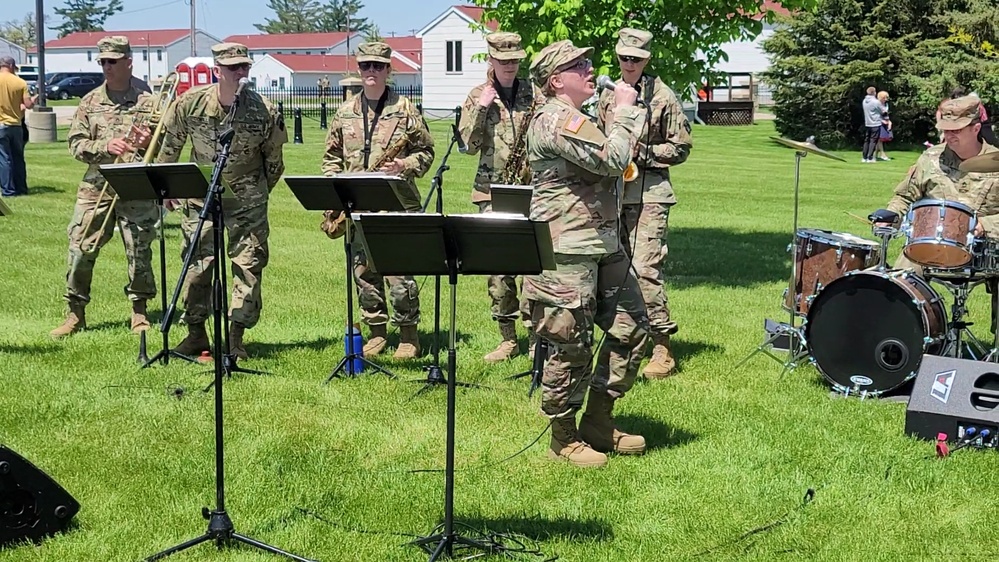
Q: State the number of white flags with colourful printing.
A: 0